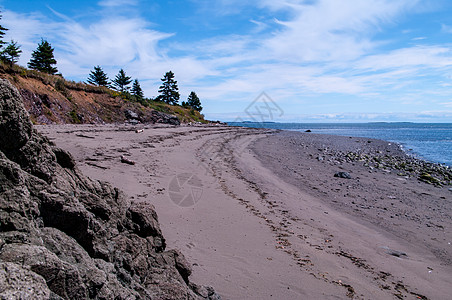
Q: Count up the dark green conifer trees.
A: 8